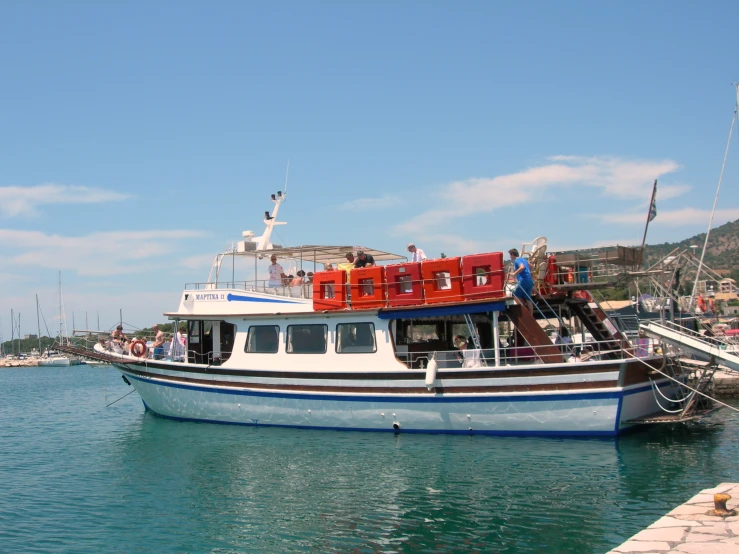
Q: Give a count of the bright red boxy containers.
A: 5